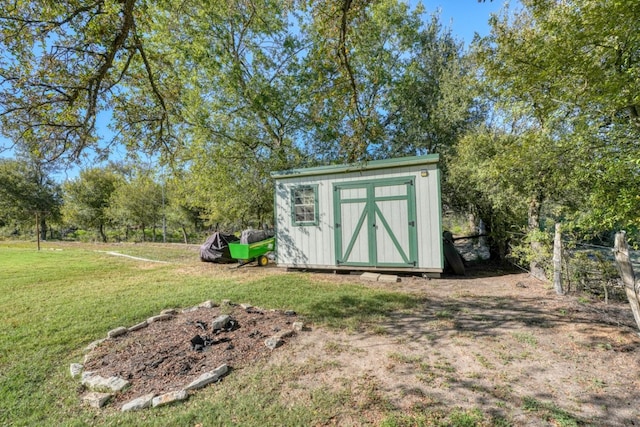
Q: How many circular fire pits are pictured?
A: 1